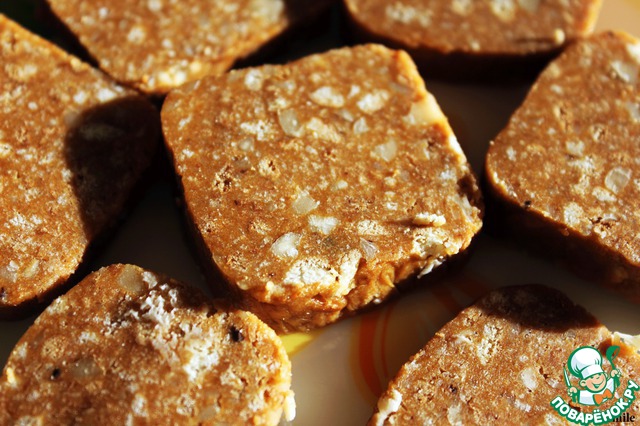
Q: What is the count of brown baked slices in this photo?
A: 7